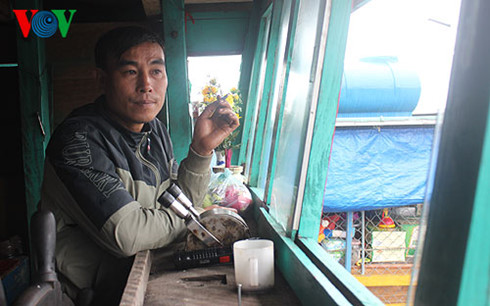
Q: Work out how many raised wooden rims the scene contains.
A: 1